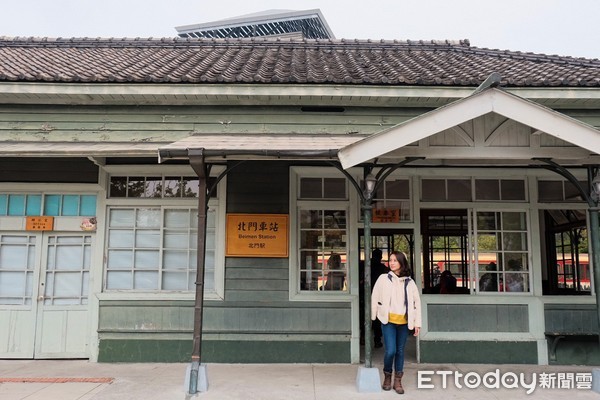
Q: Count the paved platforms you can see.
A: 1